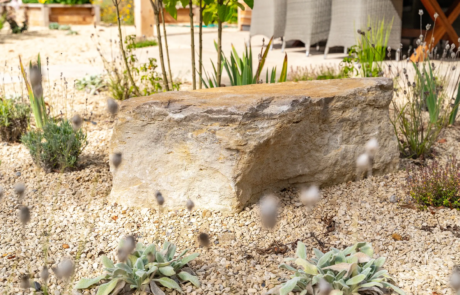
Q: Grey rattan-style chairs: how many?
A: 3